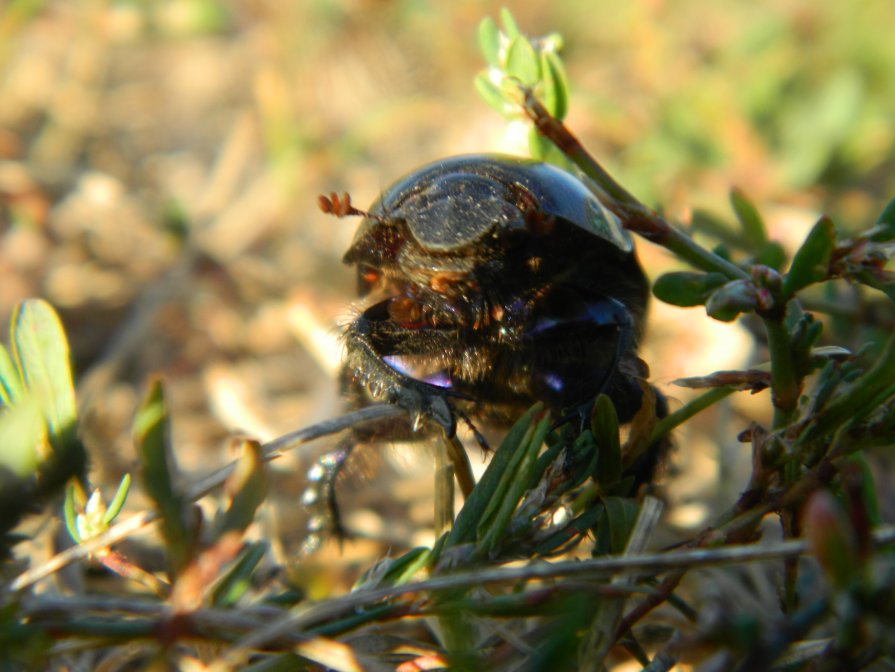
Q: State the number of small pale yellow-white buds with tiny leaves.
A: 1